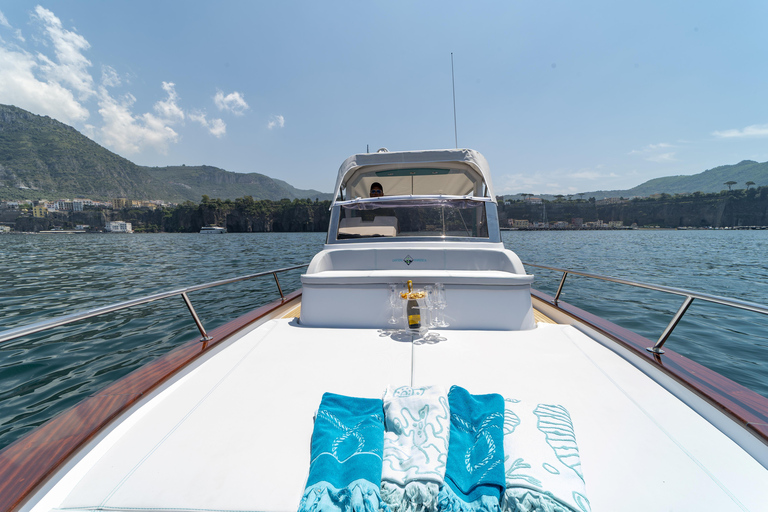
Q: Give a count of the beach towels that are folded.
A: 4